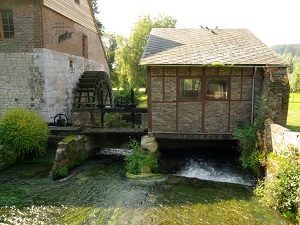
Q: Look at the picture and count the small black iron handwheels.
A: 1